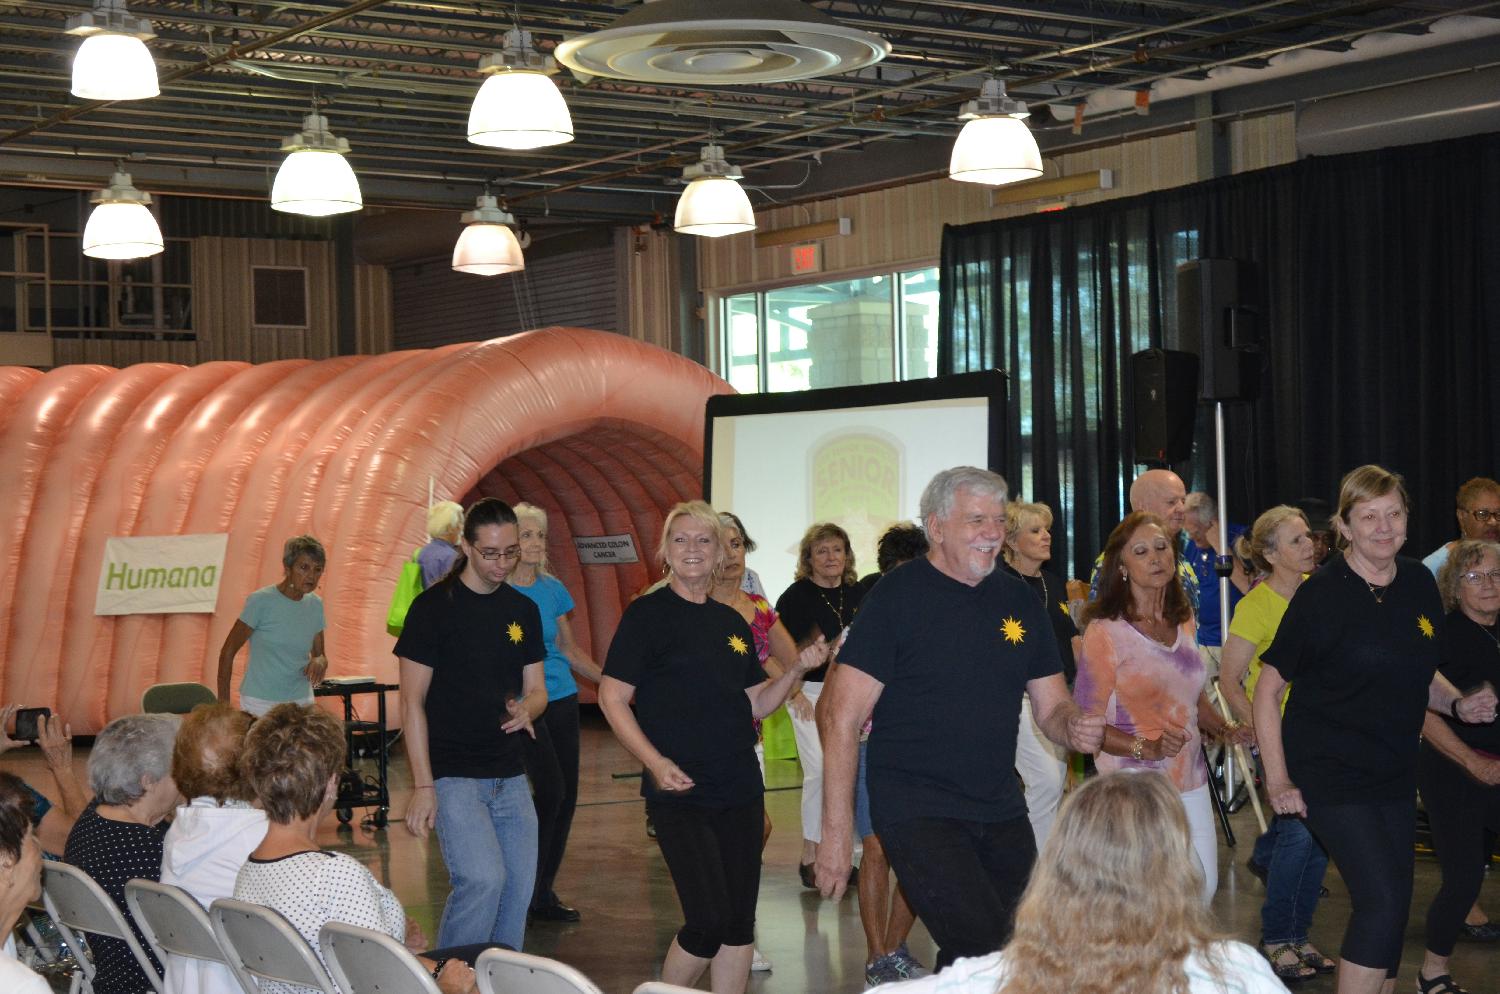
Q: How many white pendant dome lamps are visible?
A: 7